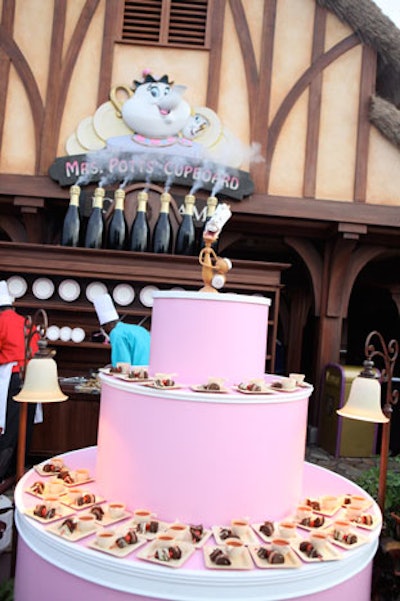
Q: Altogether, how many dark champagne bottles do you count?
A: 7